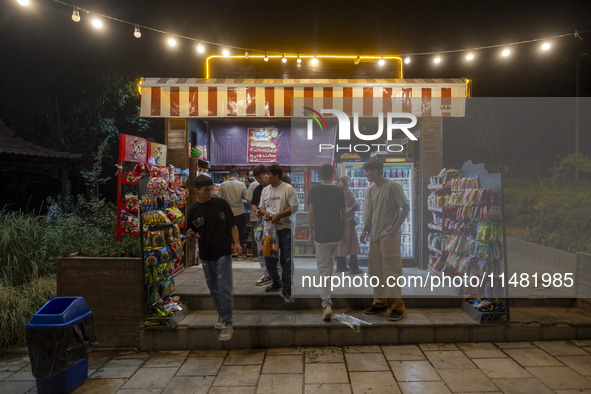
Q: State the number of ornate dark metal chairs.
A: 0